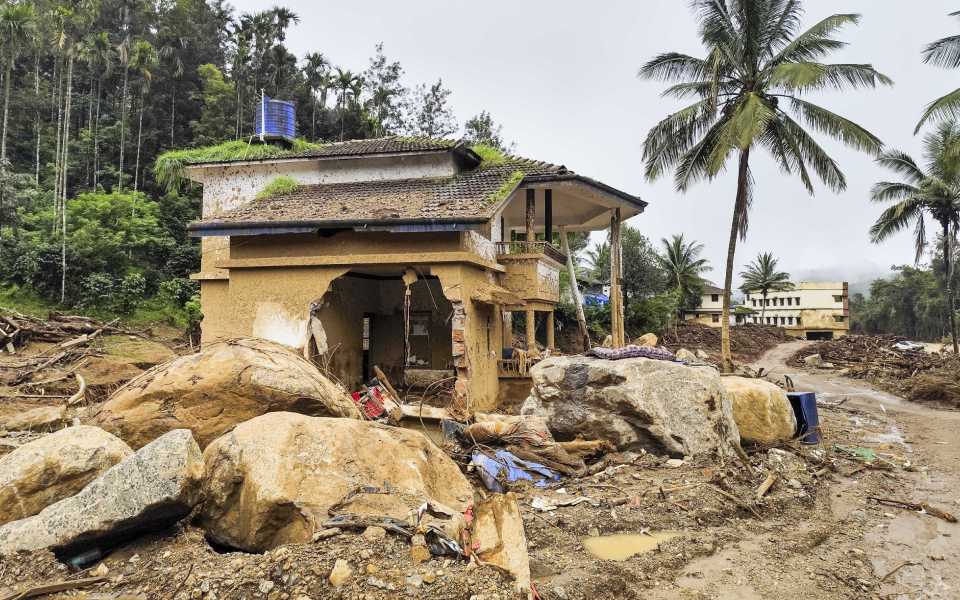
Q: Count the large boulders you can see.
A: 6